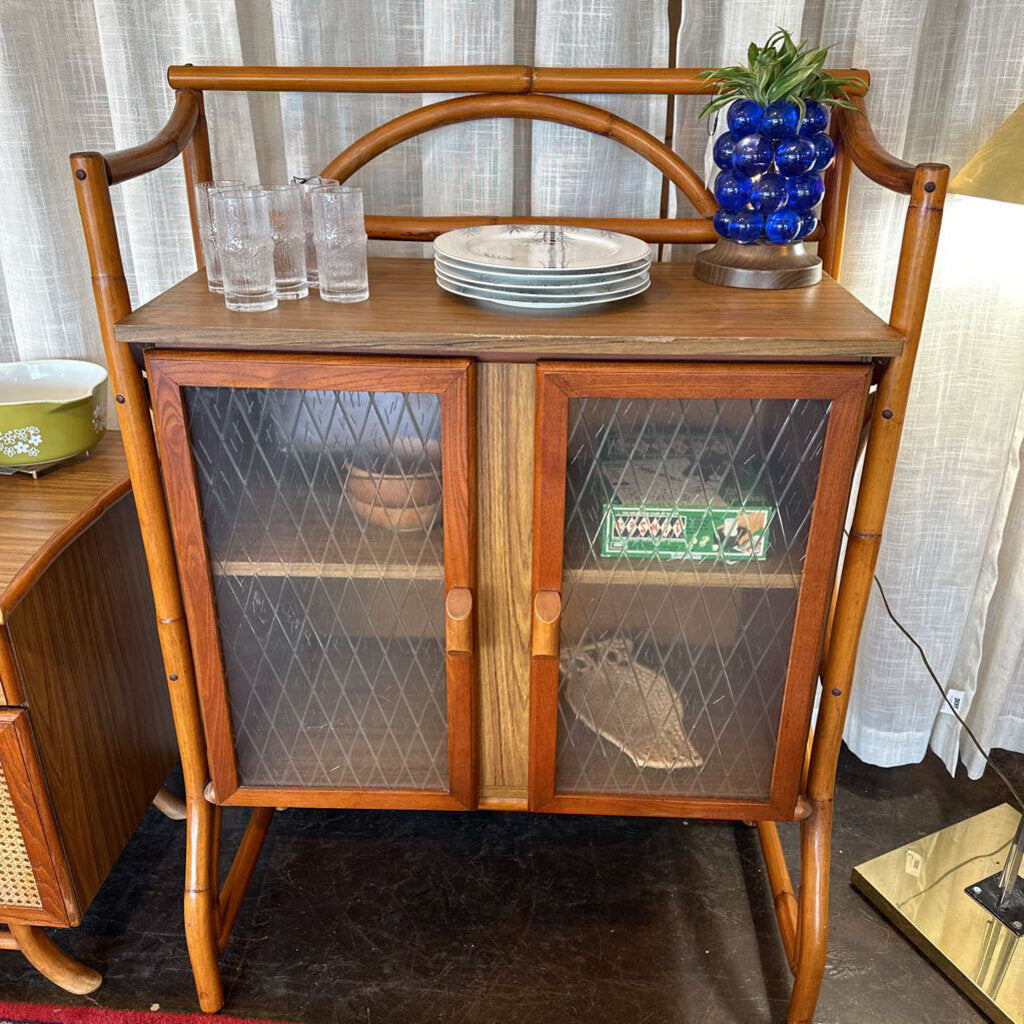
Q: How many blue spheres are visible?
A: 14